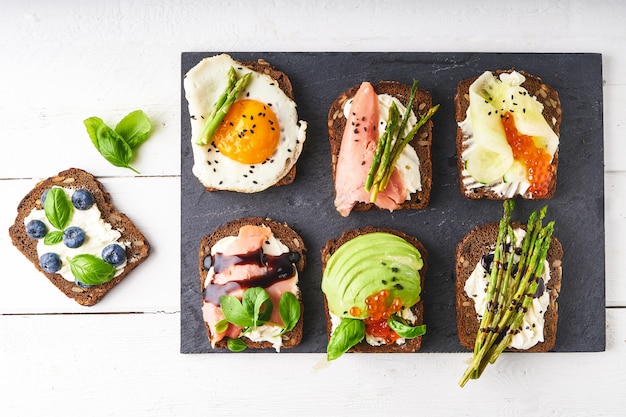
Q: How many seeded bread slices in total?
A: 7